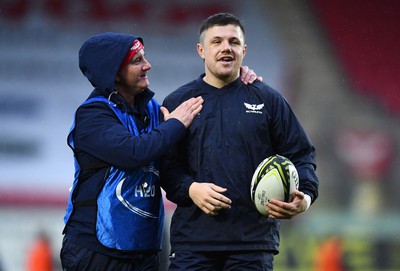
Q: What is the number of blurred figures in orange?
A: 2